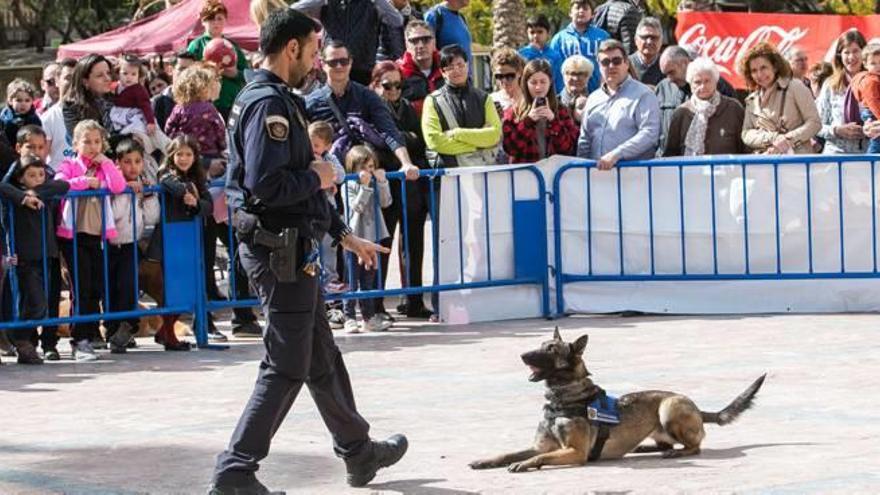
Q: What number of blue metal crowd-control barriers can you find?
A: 3